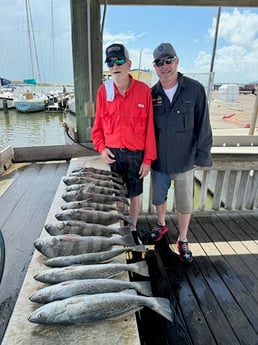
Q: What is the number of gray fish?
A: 13